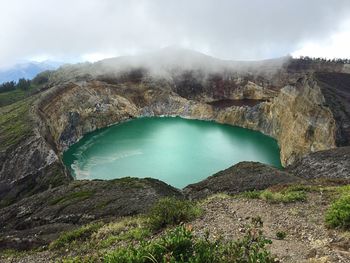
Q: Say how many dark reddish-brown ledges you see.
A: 1